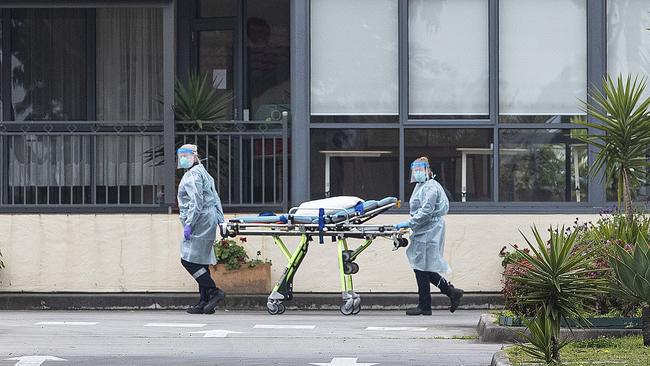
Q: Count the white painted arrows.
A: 3